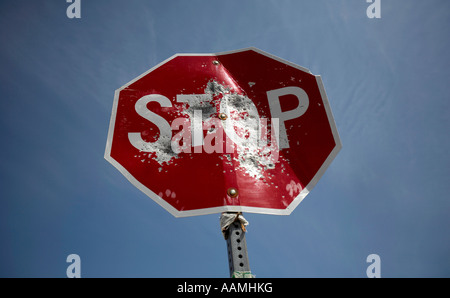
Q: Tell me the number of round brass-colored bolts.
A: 3